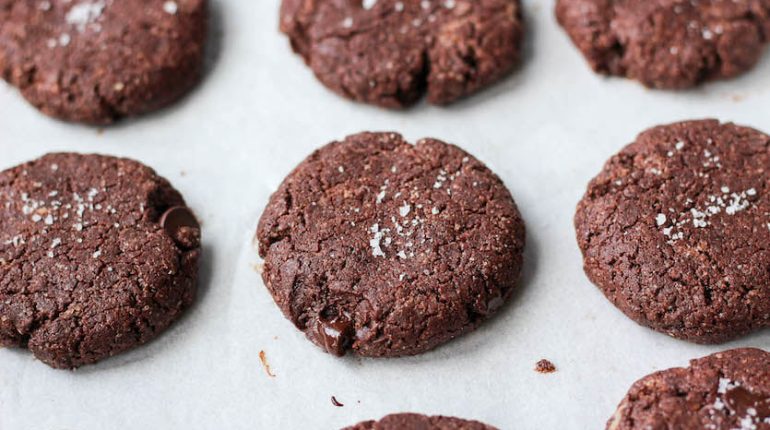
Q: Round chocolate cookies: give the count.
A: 8